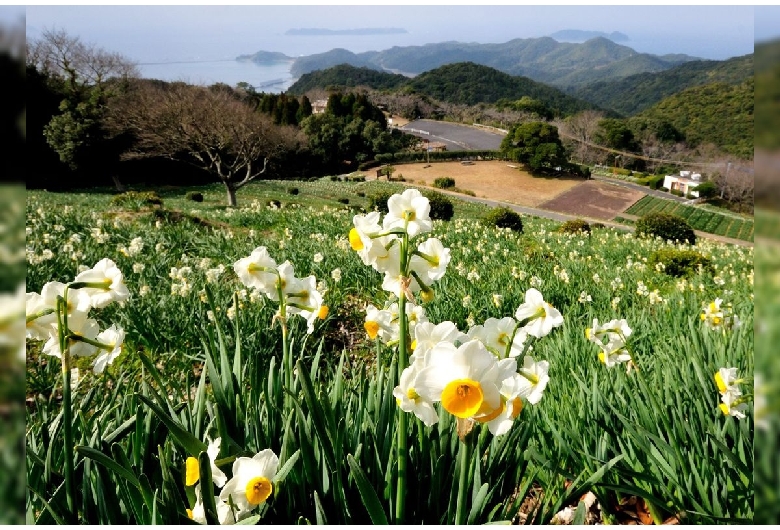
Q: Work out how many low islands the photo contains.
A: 2